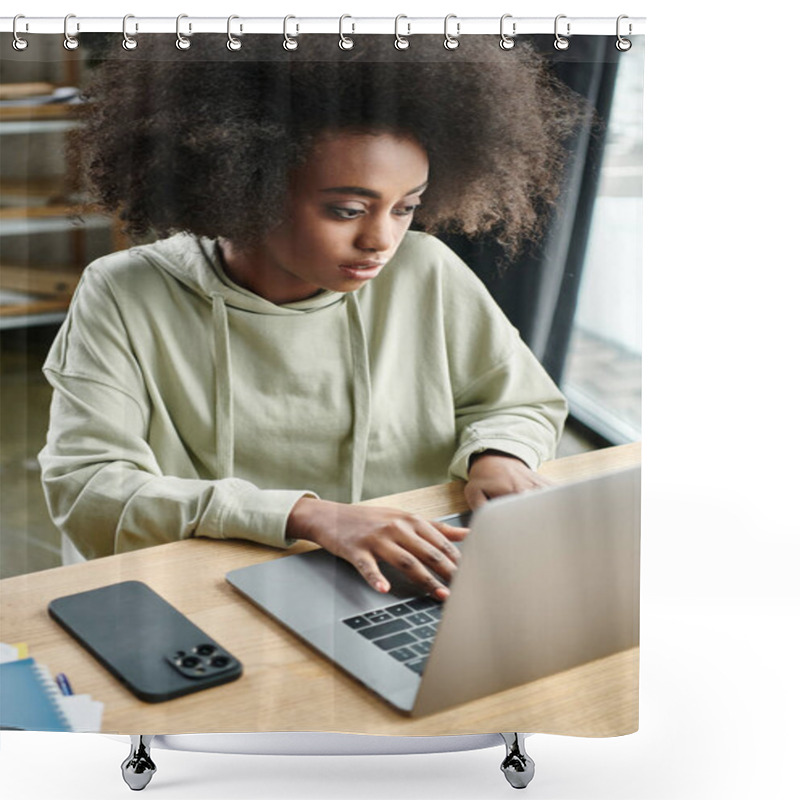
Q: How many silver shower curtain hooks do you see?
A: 12